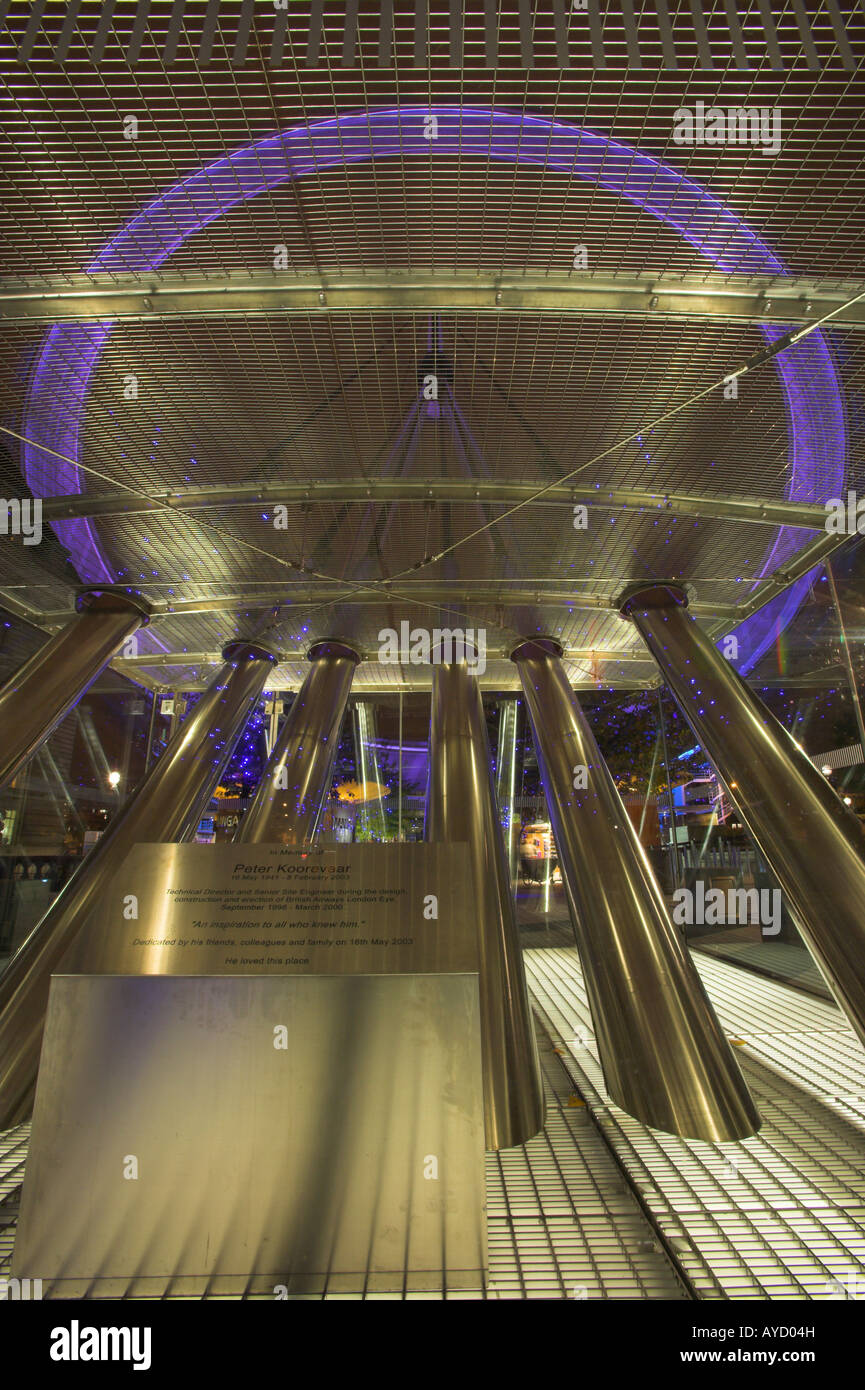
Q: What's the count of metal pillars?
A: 6